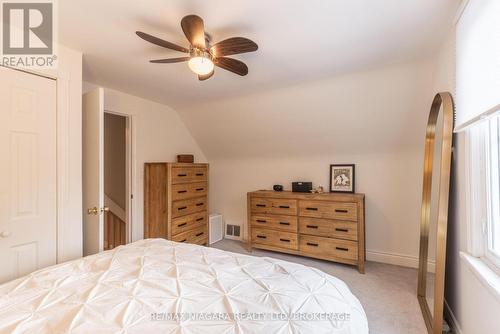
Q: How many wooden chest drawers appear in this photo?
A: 2